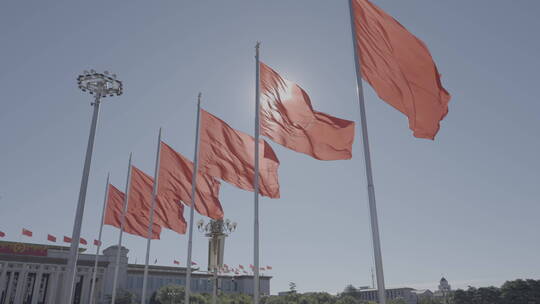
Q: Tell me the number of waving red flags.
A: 6